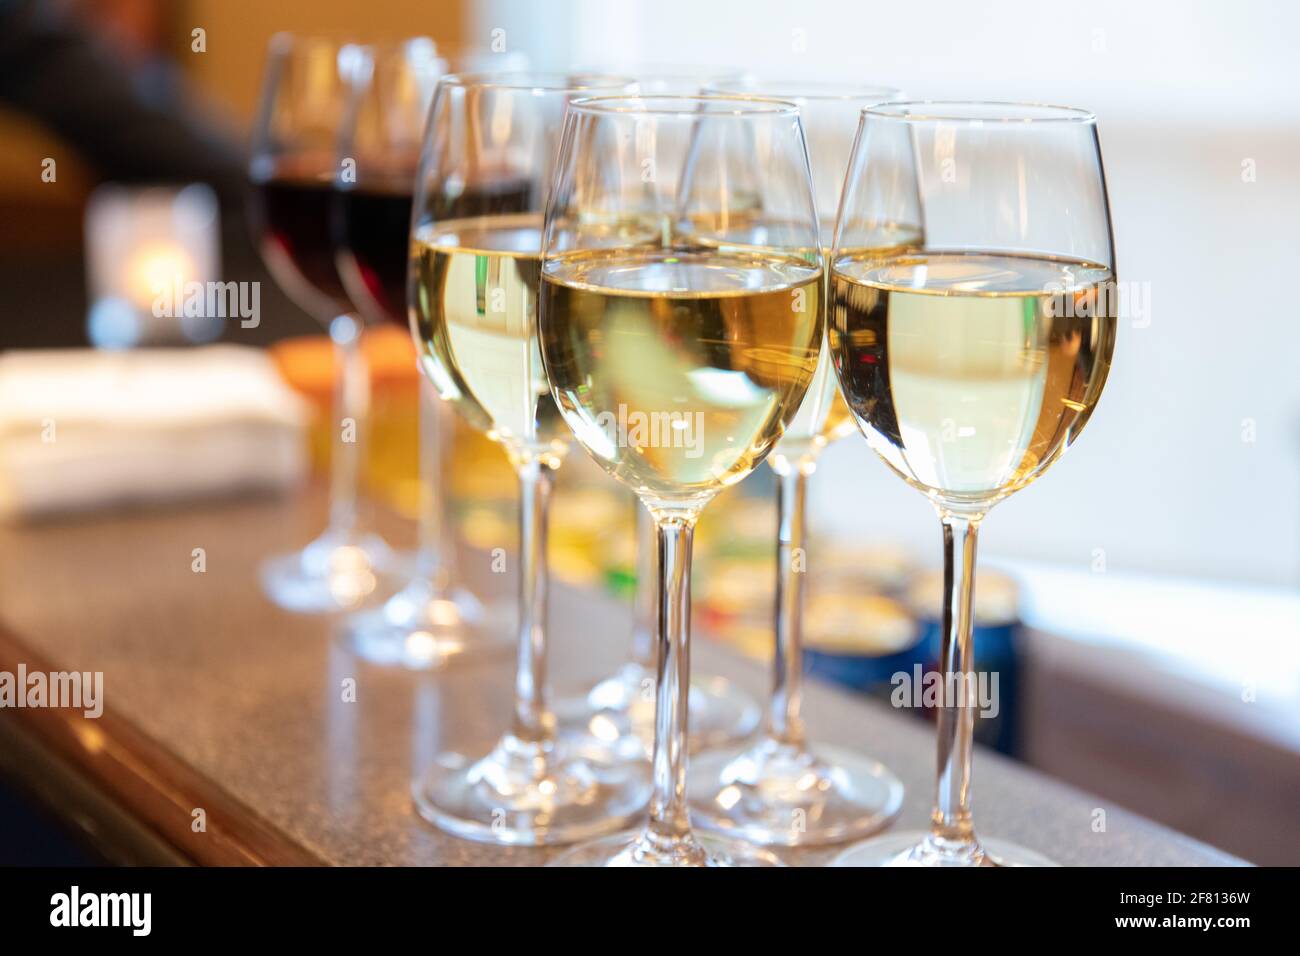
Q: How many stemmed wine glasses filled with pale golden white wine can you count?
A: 5